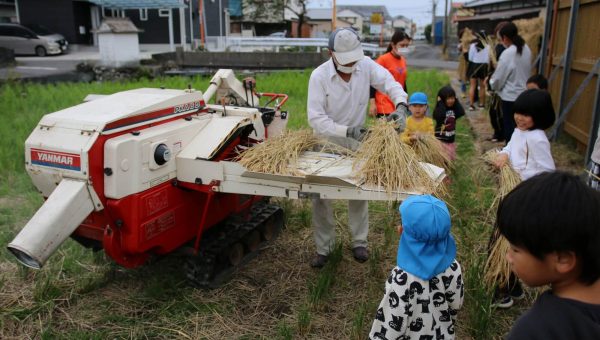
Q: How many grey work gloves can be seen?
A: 2